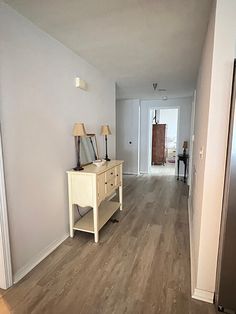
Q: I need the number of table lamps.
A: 3